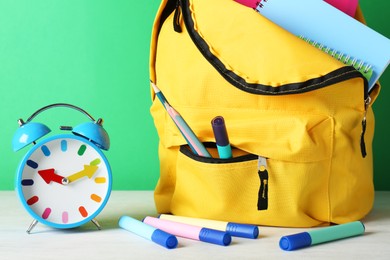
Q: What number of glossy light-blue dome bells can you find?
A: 2